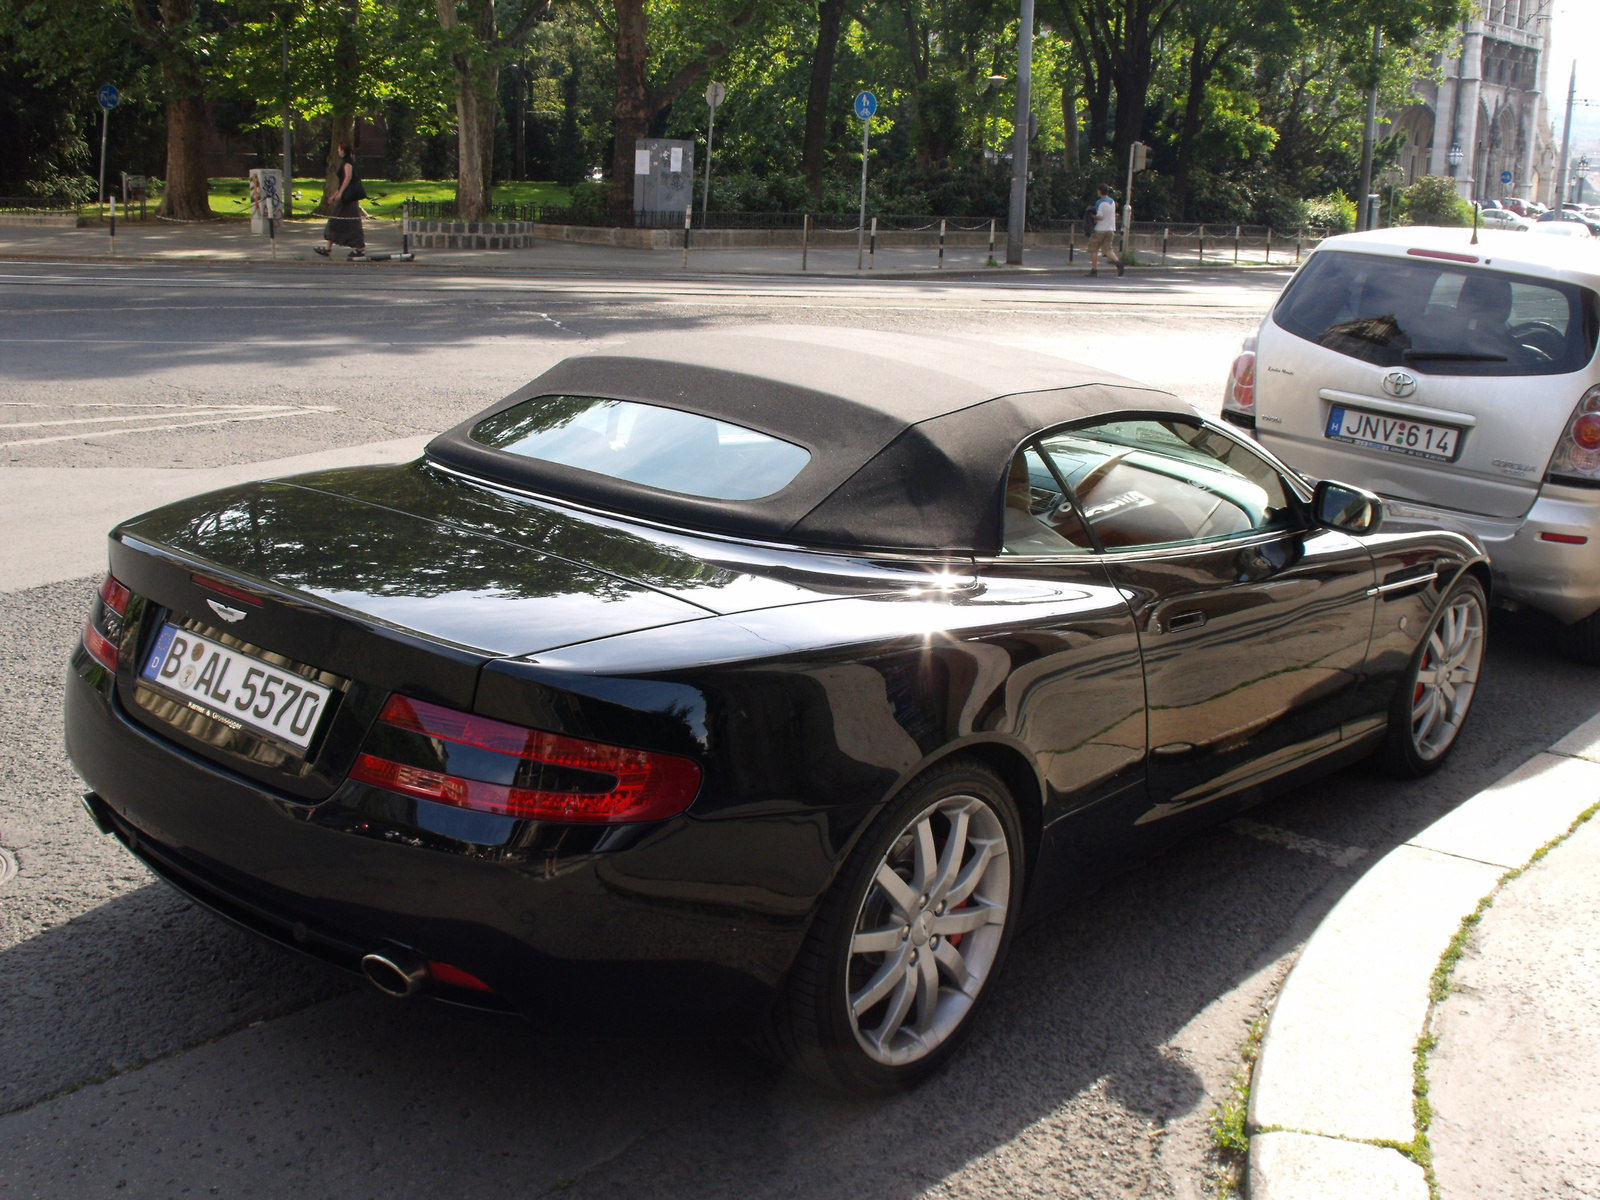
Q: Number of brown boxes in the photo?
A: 0